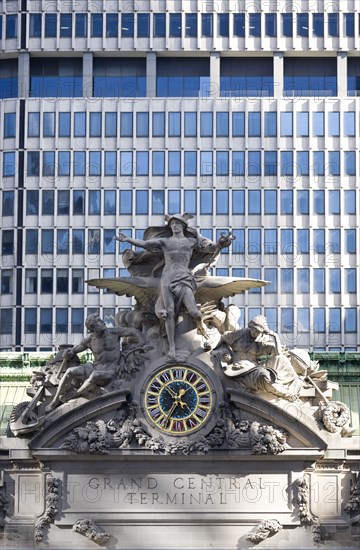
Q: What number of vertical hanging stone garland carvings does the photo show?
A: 2